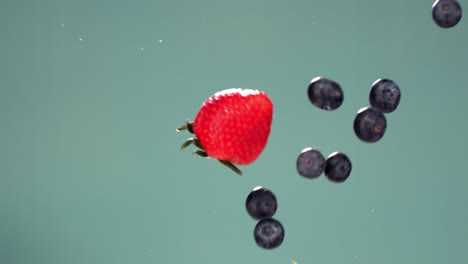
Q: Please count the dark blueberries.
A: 8